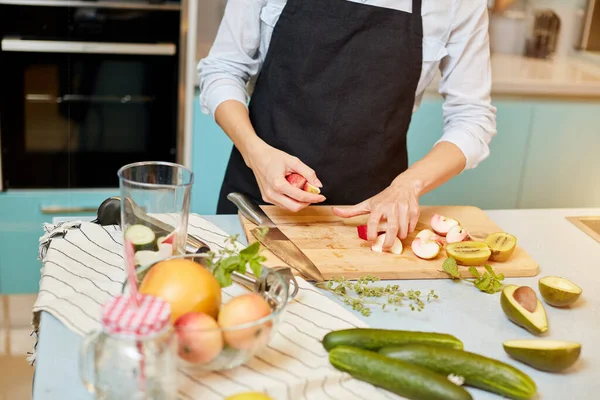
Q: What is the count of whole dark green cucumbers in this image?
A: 3